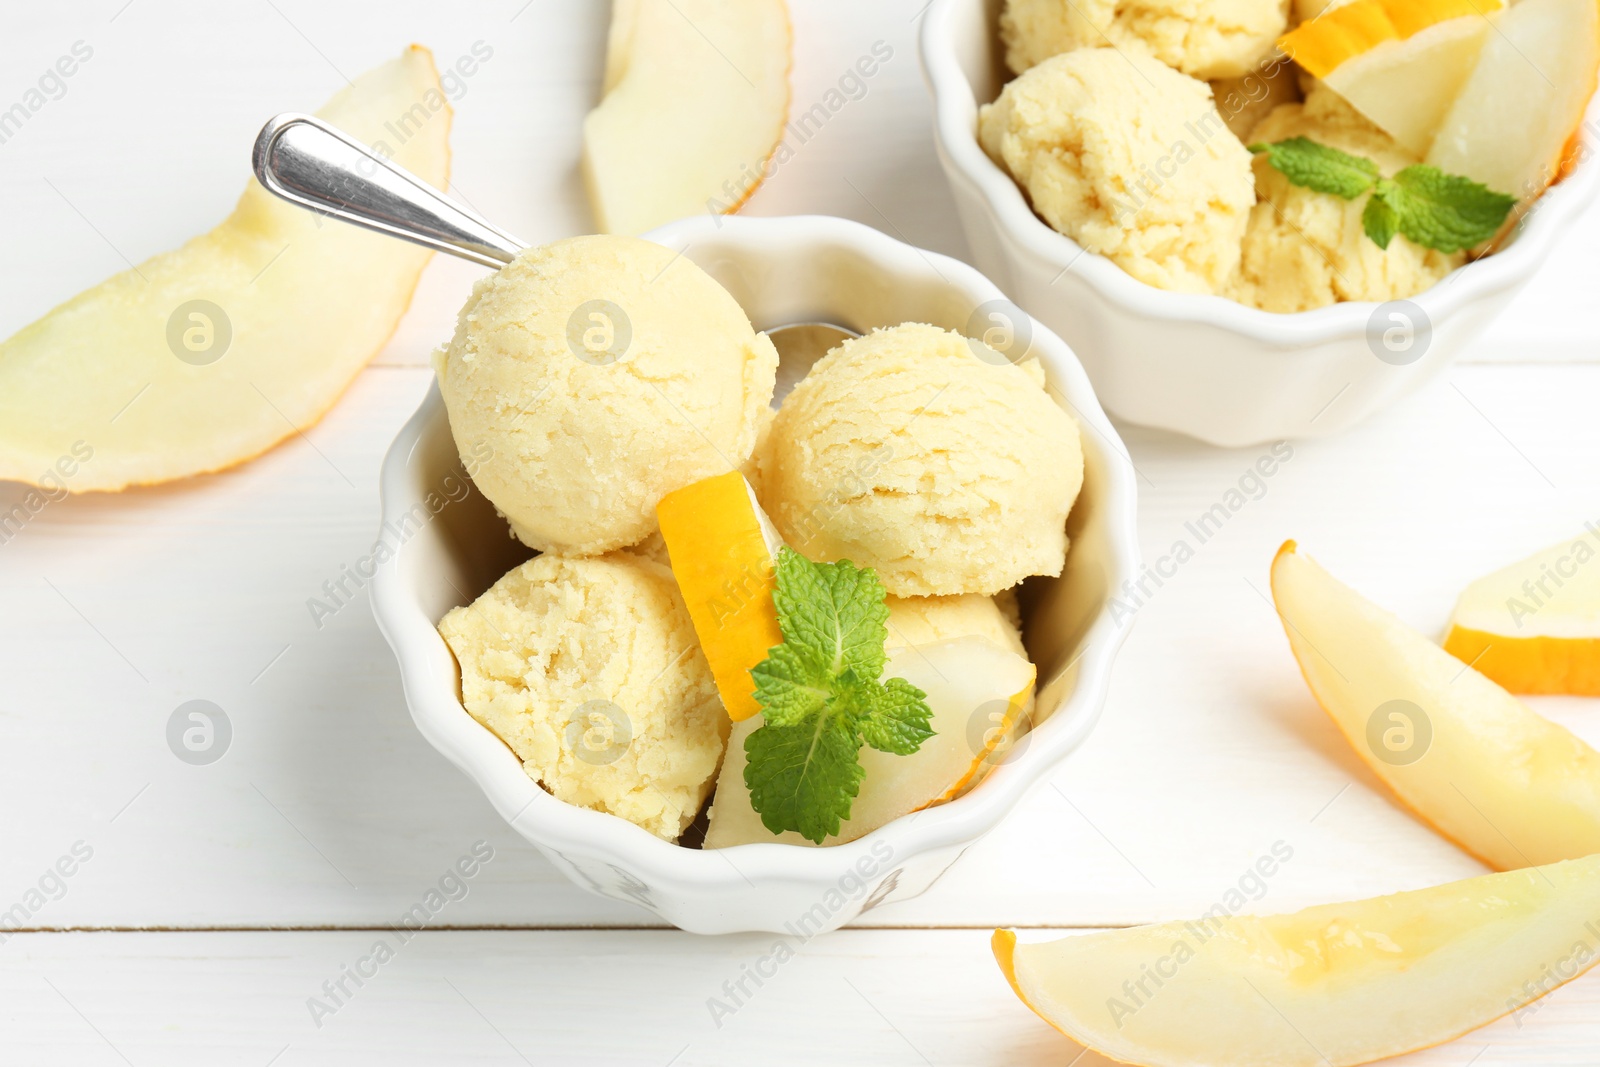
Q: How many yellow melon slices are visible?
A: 9